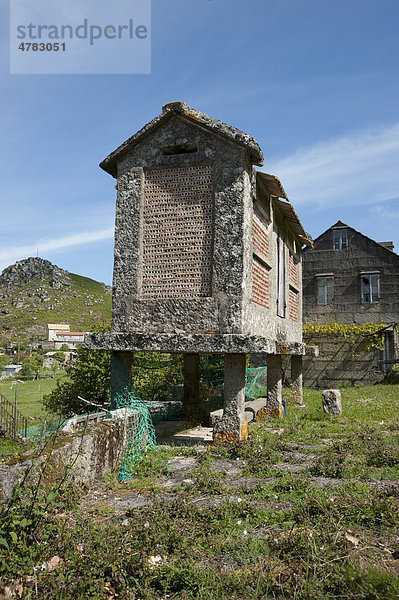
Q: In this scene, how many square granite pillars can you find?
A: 5